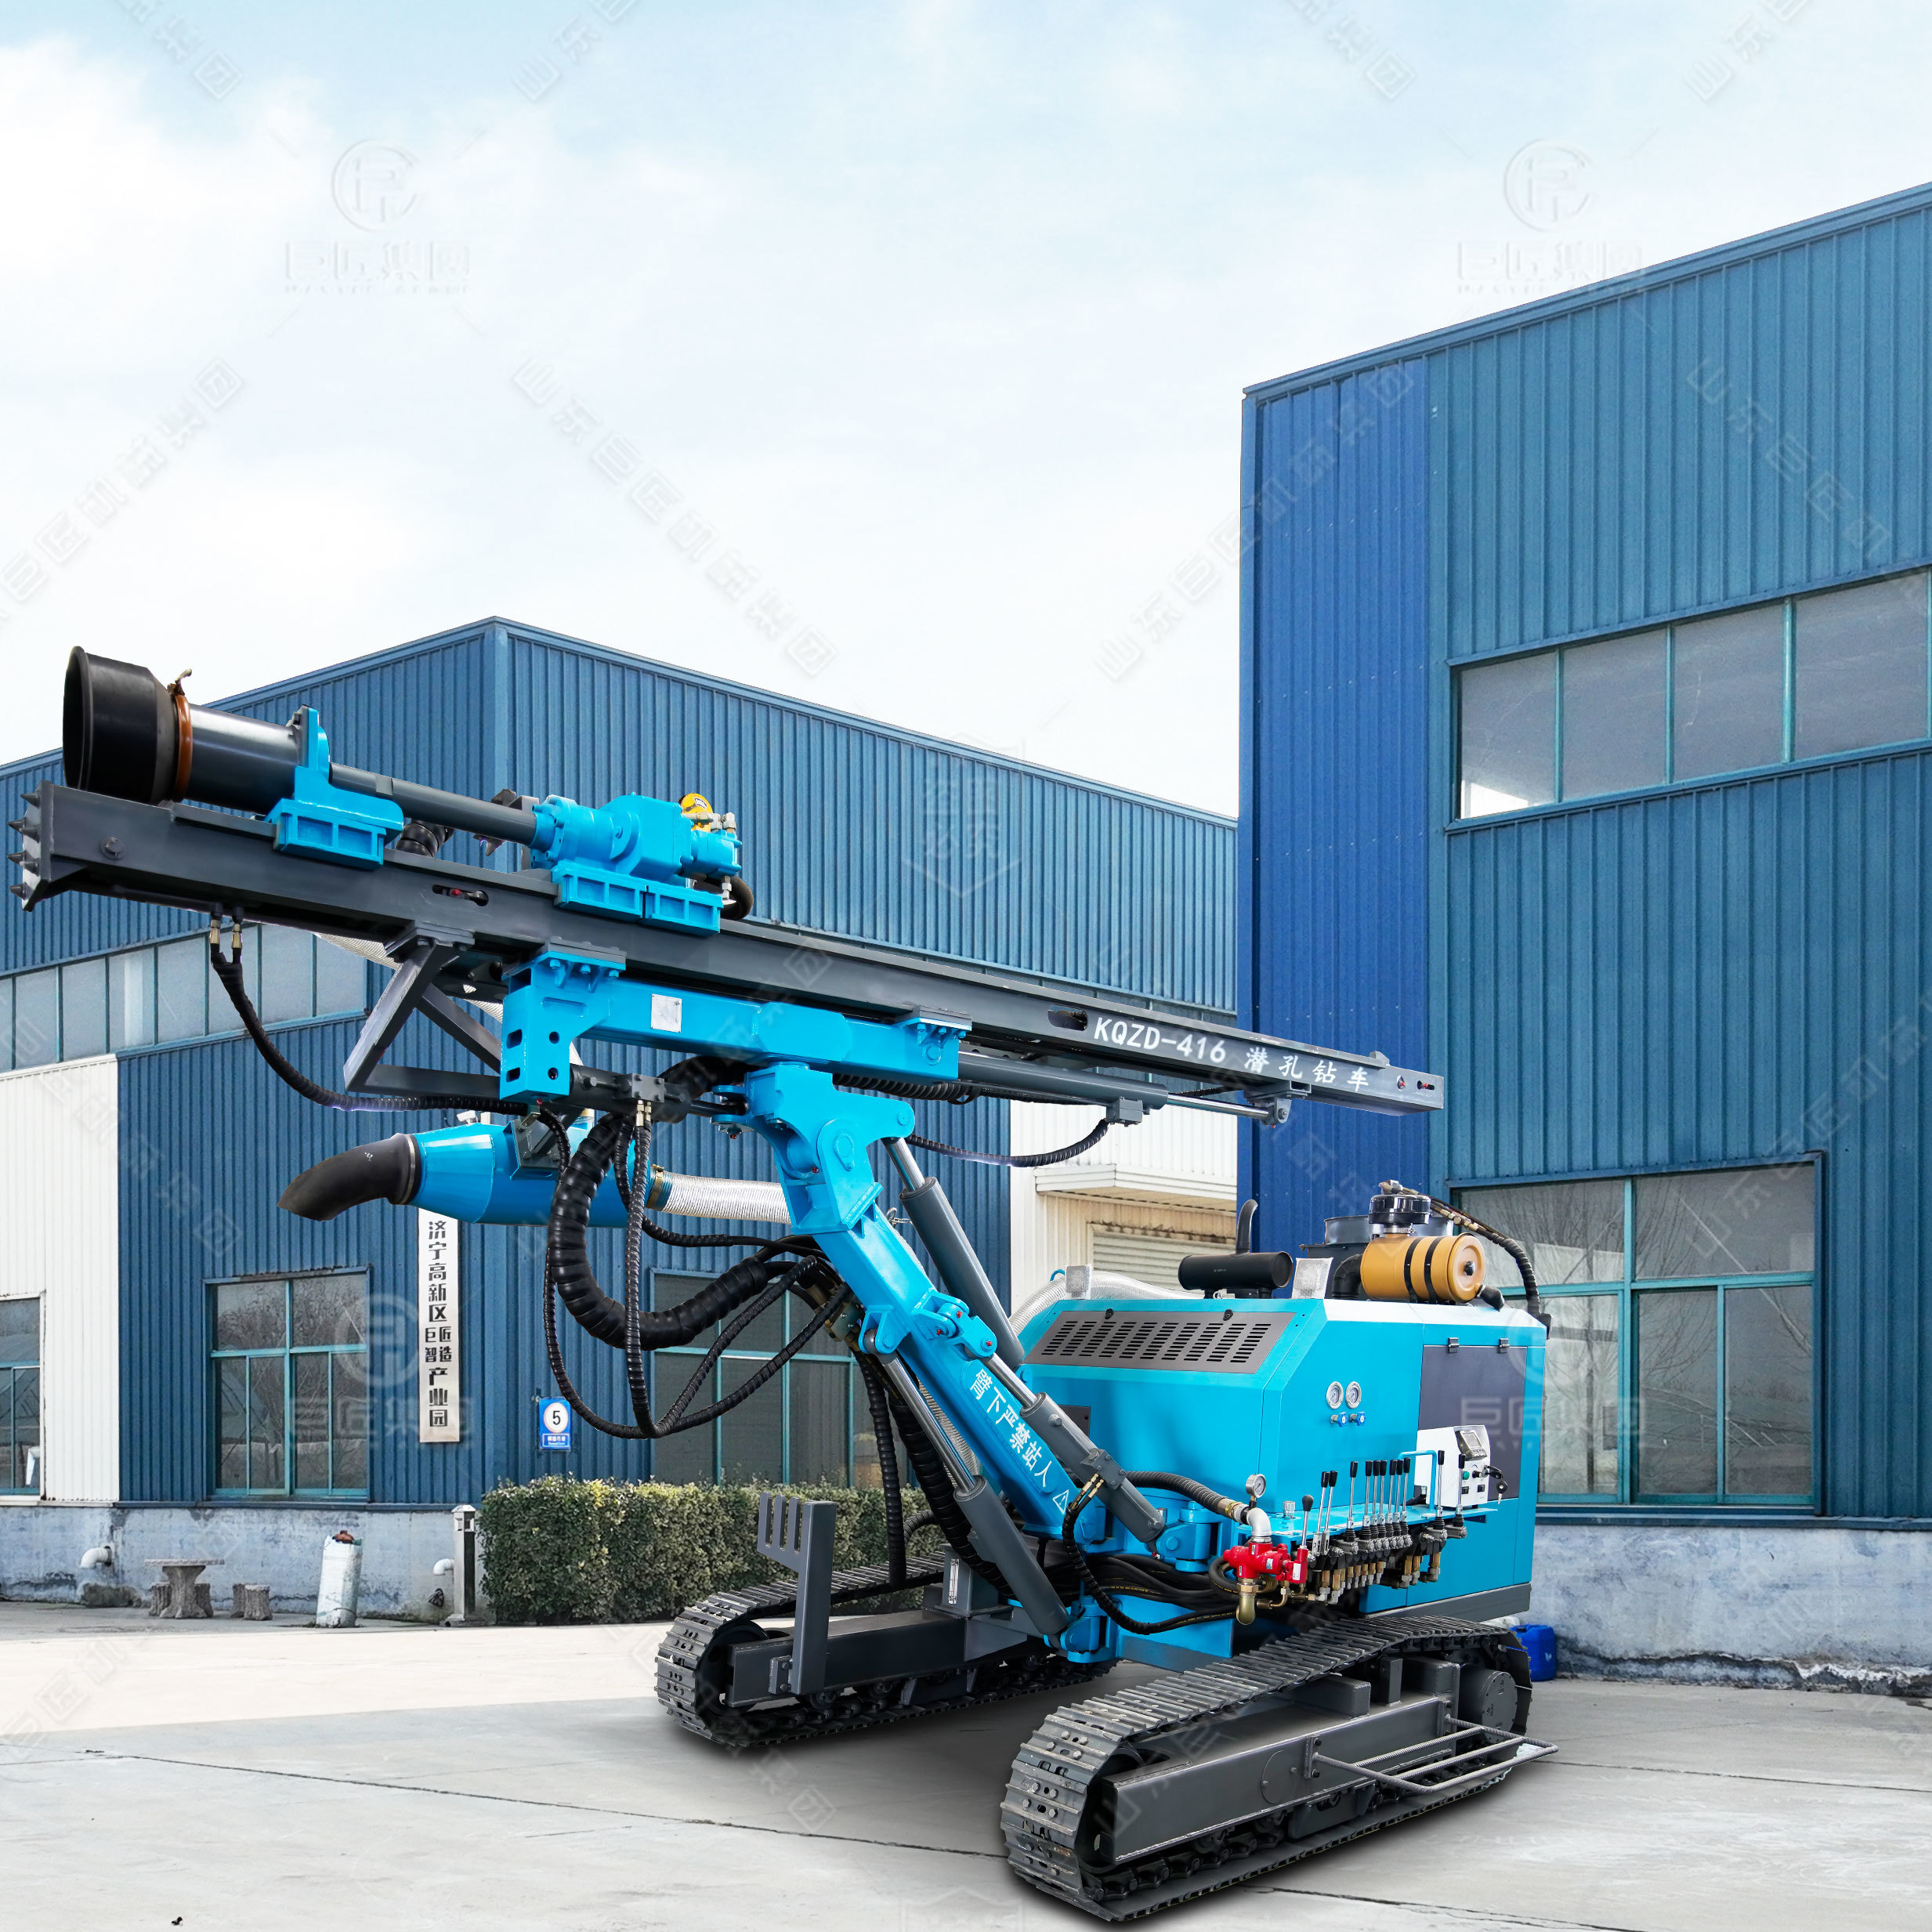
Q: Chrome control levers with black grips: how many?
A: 12